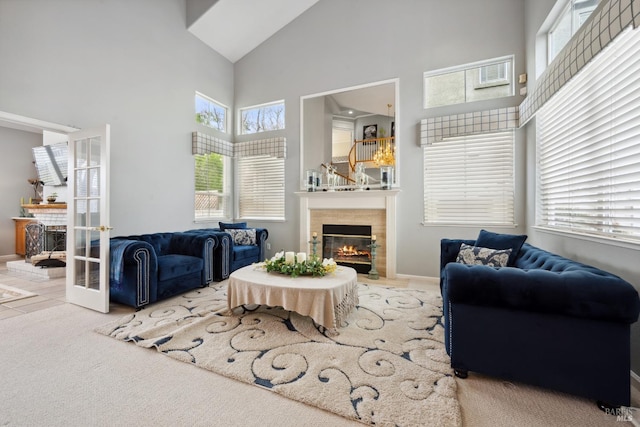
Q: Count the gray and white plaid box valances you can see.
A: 4